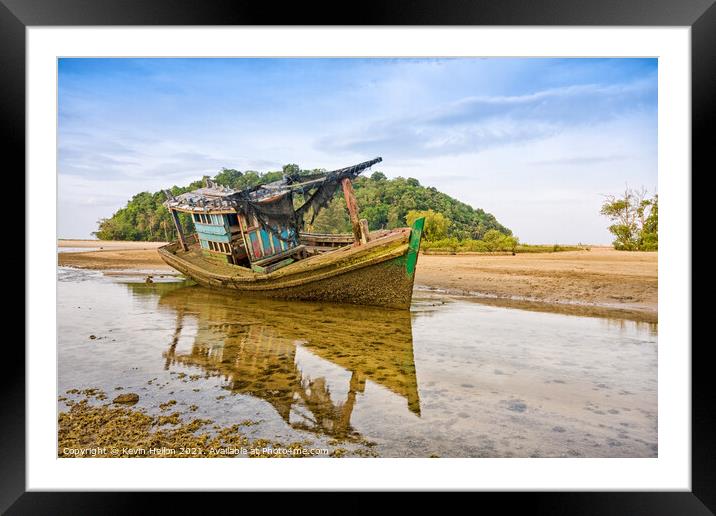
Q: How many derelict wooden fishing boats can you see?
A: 1